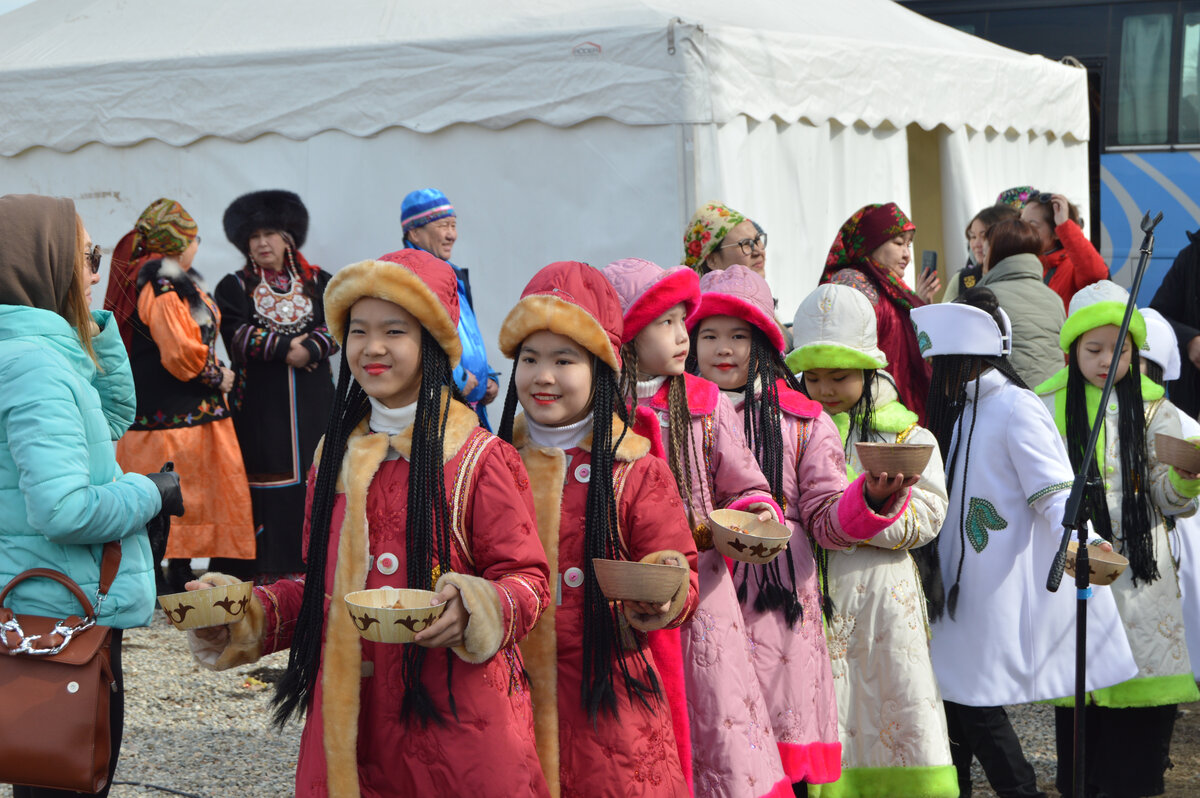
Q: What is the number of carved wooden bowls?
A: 7